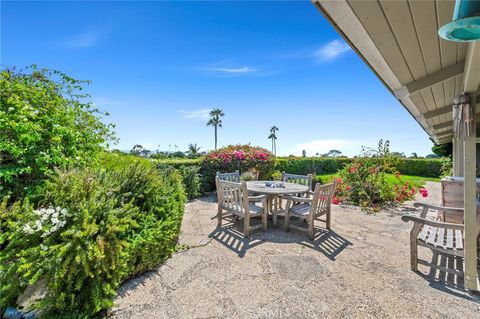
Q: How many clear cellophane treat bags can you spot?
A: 0